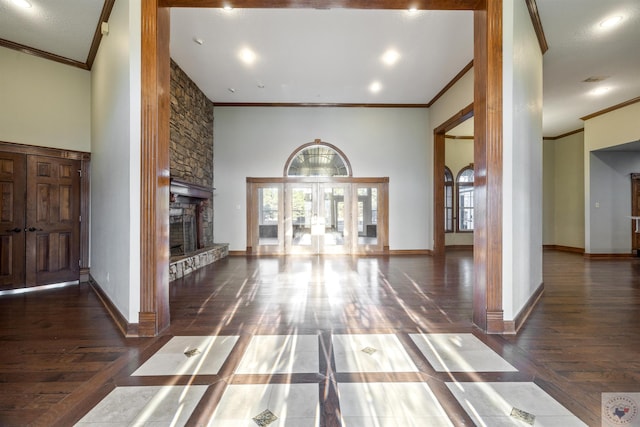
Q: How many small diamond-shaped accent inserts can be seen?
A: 4